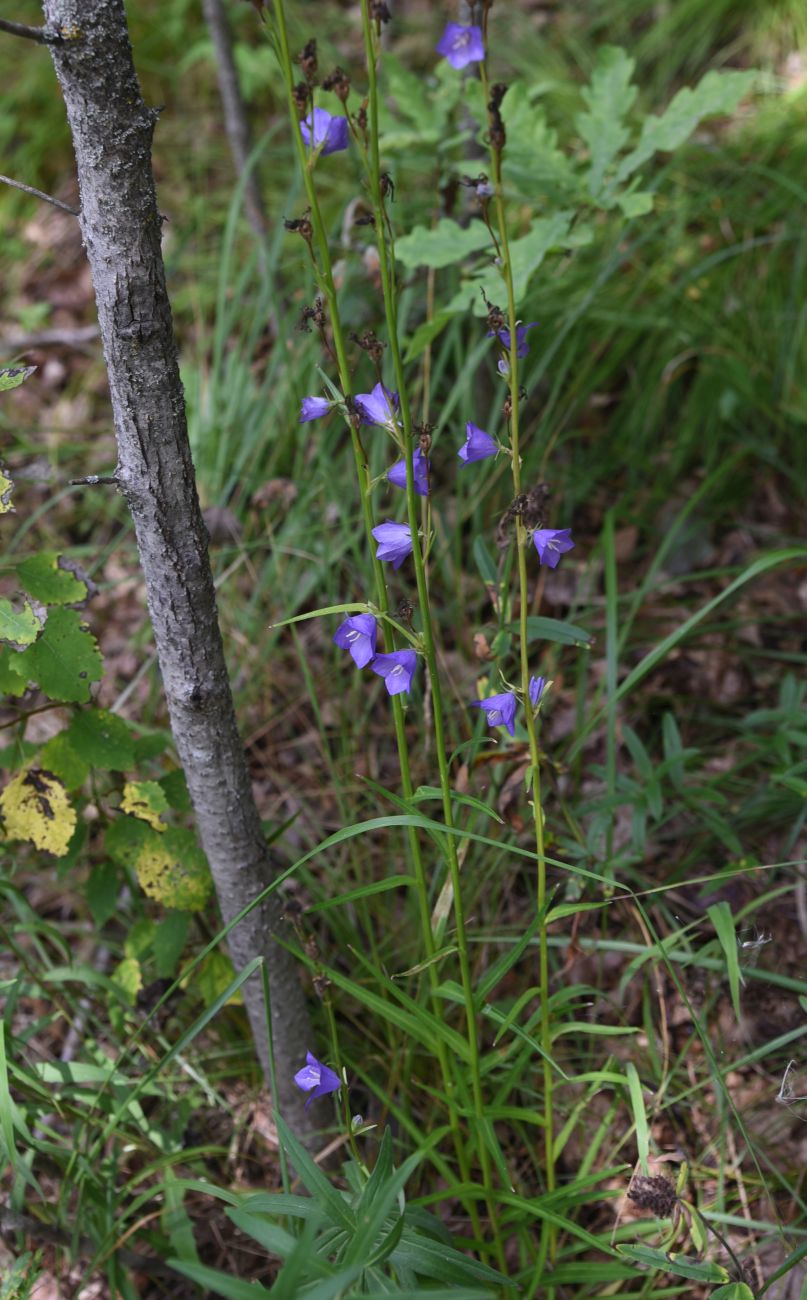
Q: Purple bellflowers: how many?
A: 14